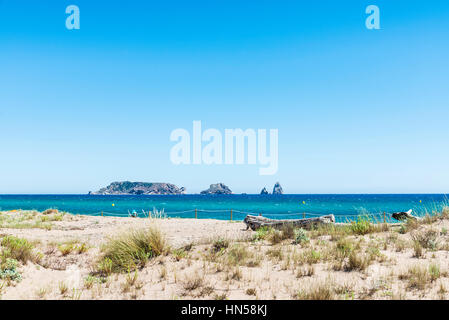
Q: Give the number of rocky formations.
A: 4